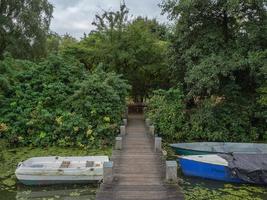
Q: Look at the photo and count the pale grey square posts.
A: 8